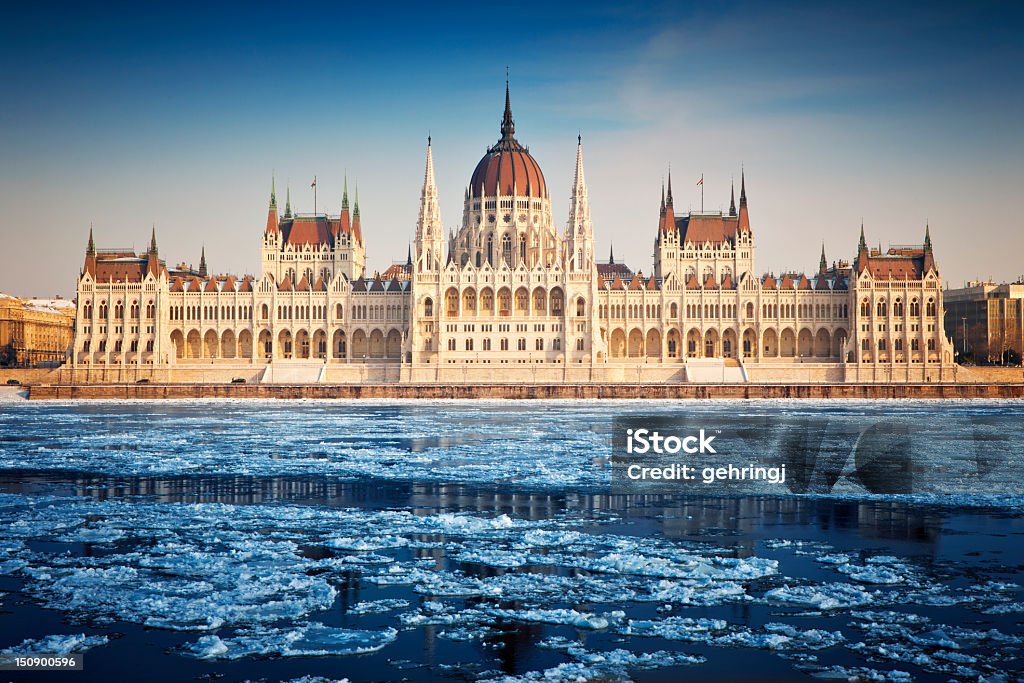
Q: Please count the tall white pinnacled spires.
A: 2